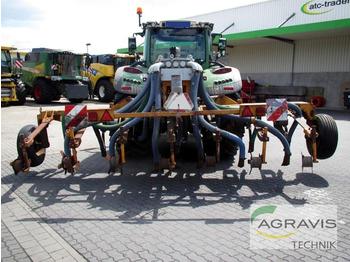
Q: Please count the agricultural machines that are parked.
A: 4